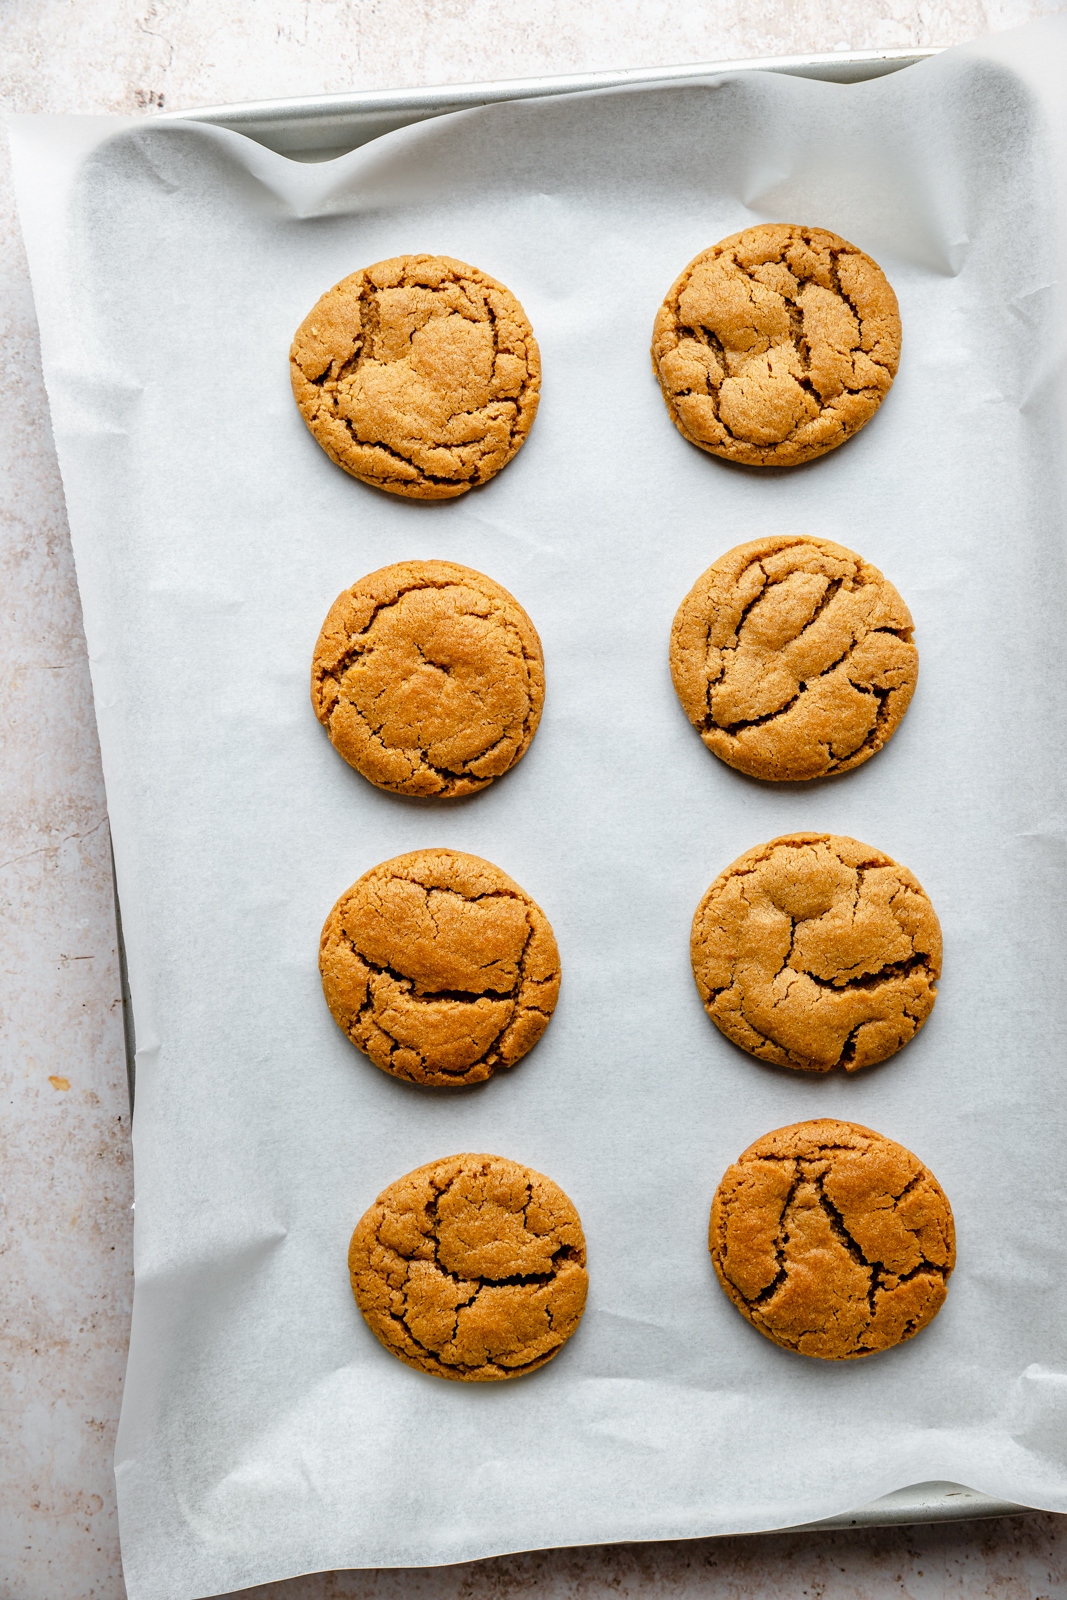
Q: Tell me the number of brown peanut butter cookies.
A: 8